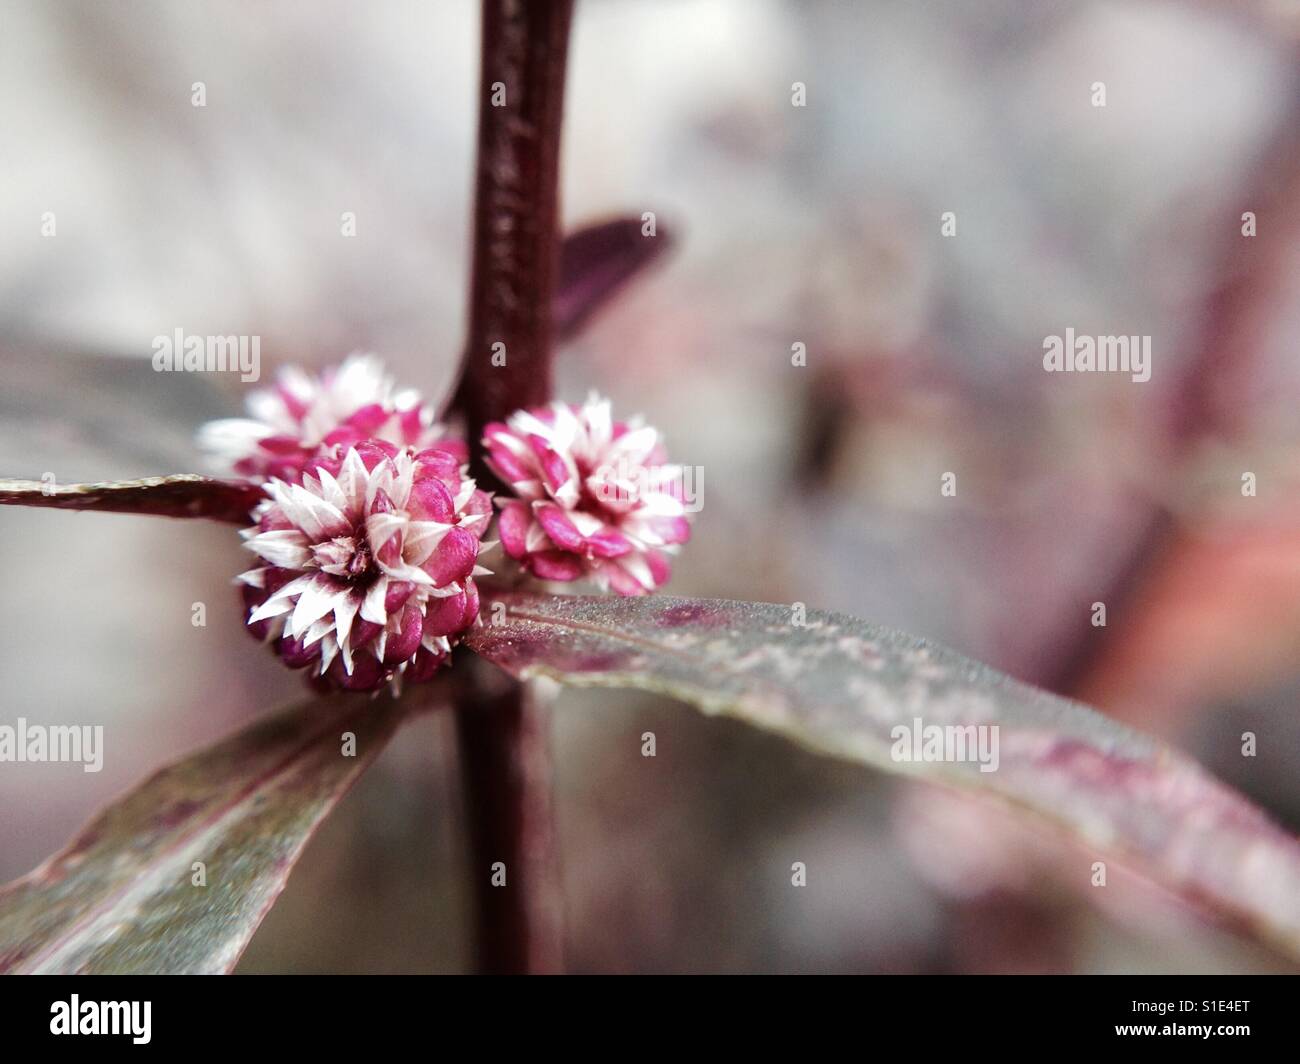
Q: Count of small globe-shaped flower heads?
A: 3